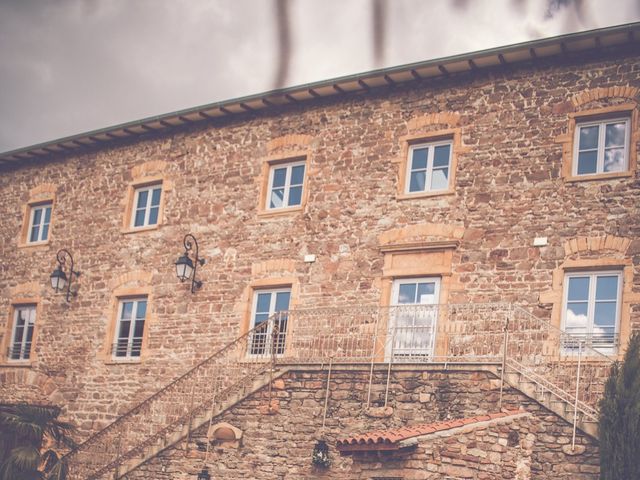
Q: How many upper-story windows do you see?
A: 5